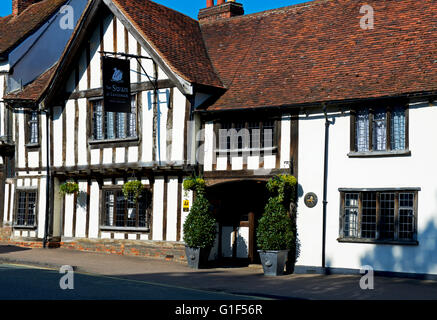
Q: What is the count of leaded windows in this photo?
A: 7